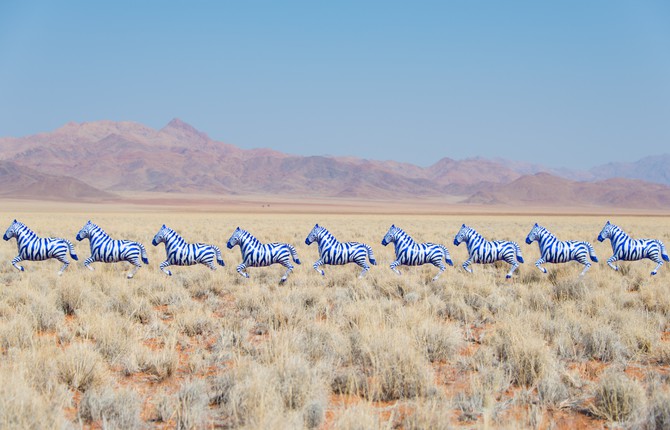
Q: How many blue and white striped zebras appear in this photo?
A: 9